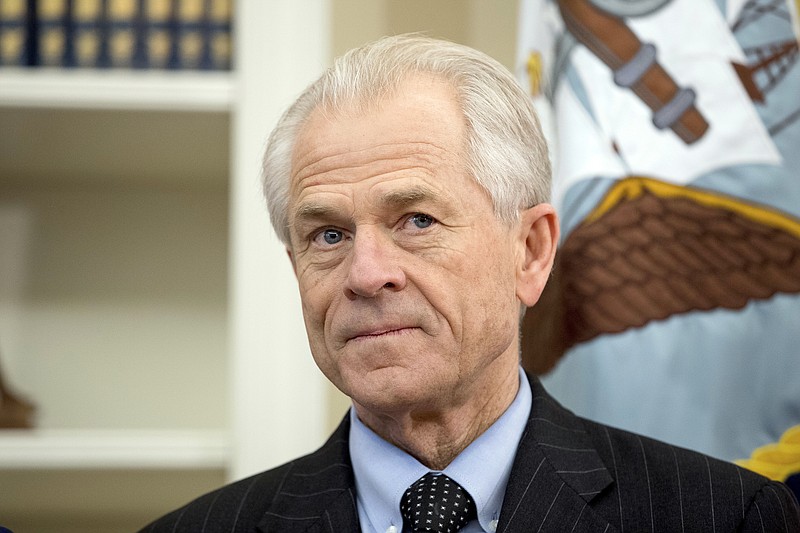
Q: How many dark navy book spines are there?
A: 7